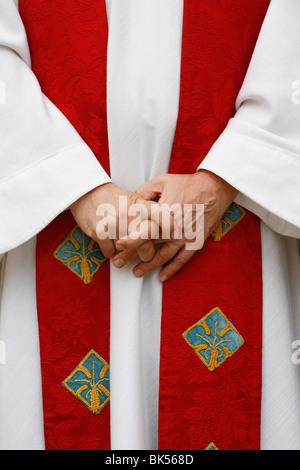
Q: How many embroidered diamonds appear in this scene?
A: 5